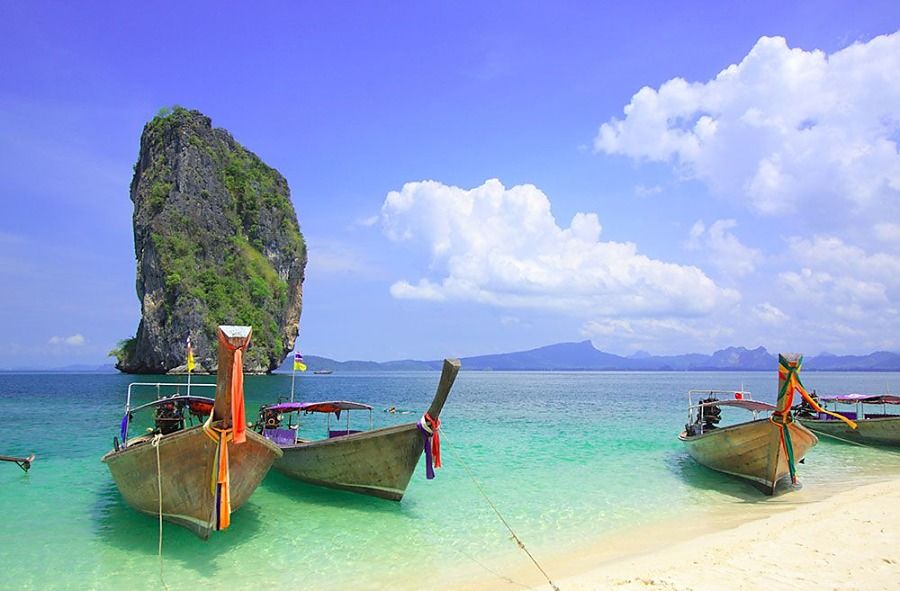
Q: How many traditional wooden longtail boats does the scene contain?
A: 4